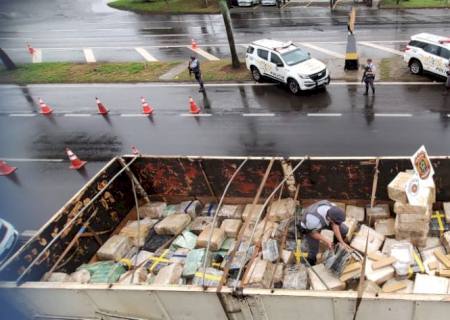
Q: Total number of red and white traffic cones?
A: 9